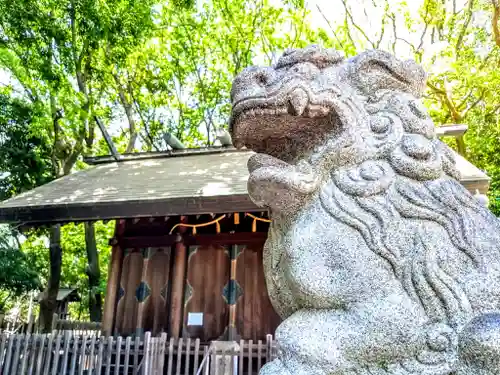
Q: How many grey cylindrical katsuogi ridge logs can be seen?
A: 2